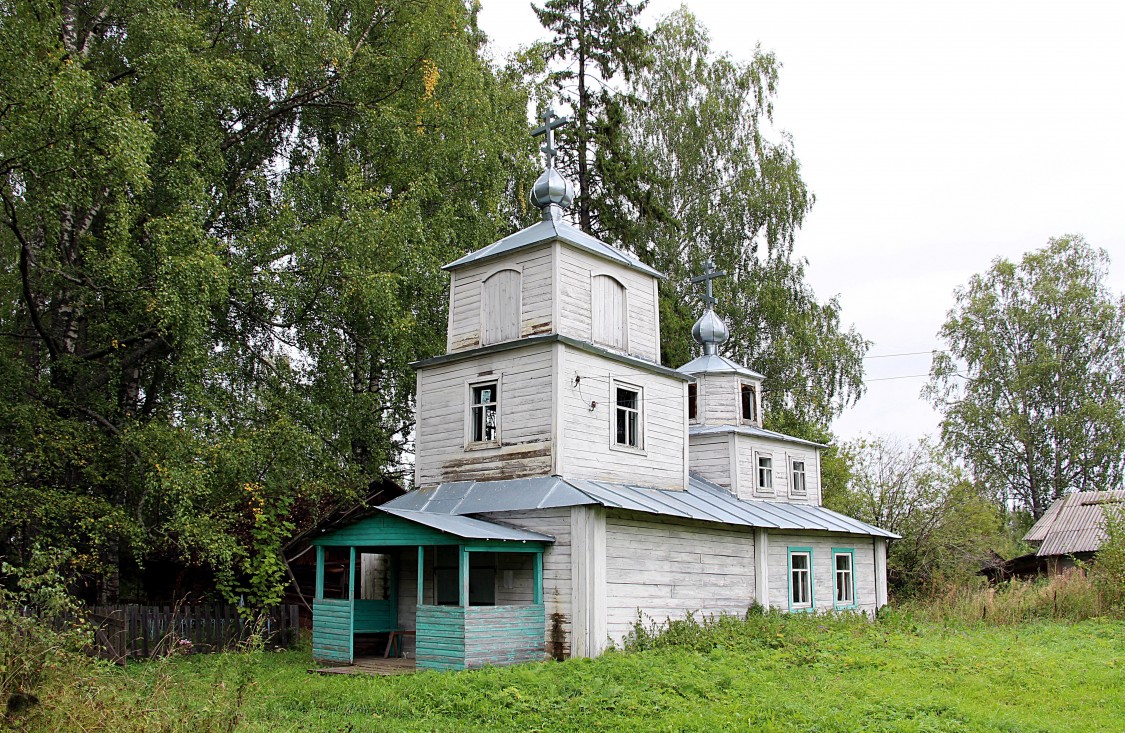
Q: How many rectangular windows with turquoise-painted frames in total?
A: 2